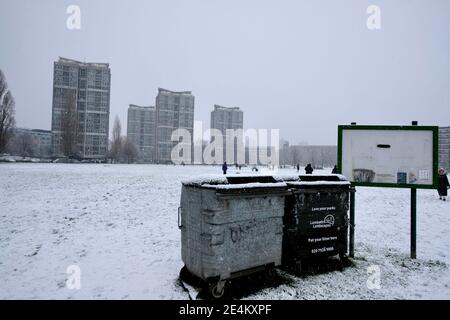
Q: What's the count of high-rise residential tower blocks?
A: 4